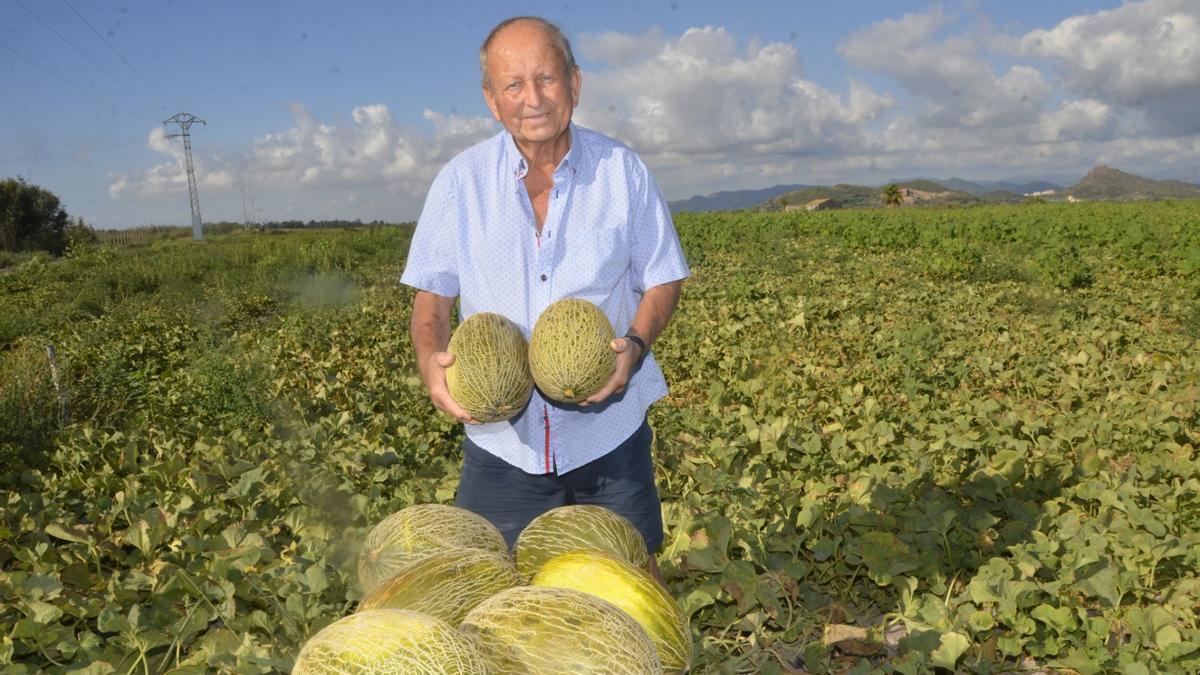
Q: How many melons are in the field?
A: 8